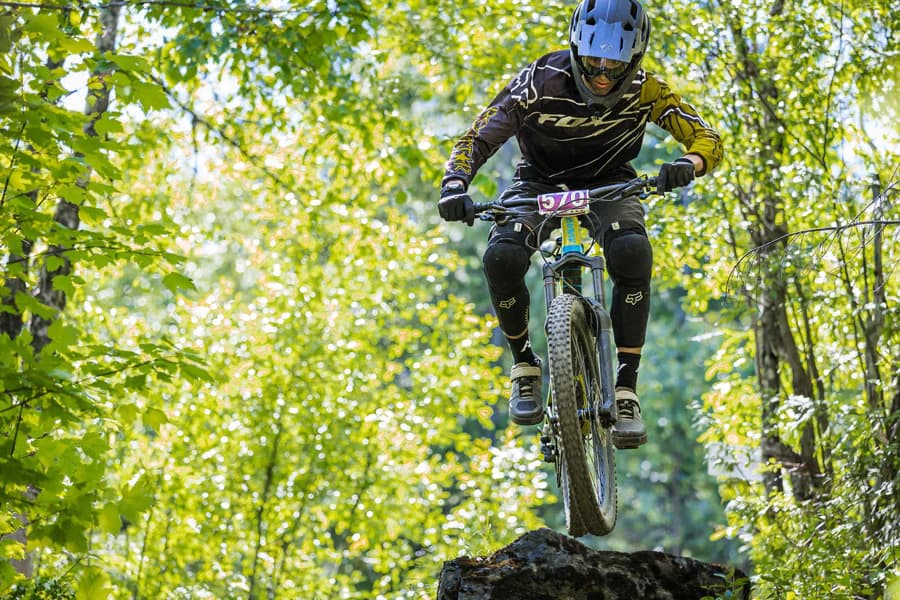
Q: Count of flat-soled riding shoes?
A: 2